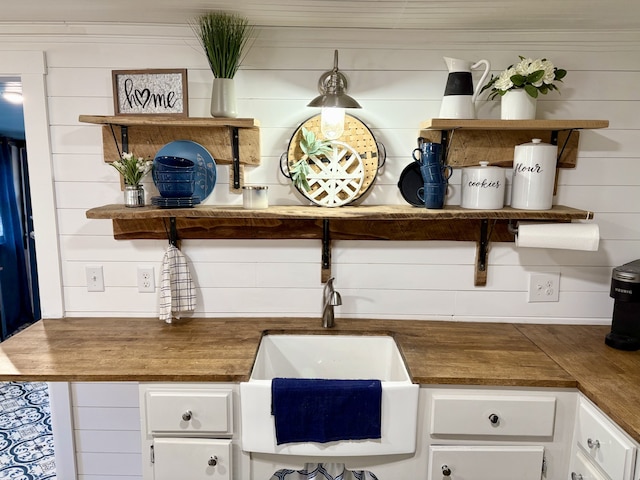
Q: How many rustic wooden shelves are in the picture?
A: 3